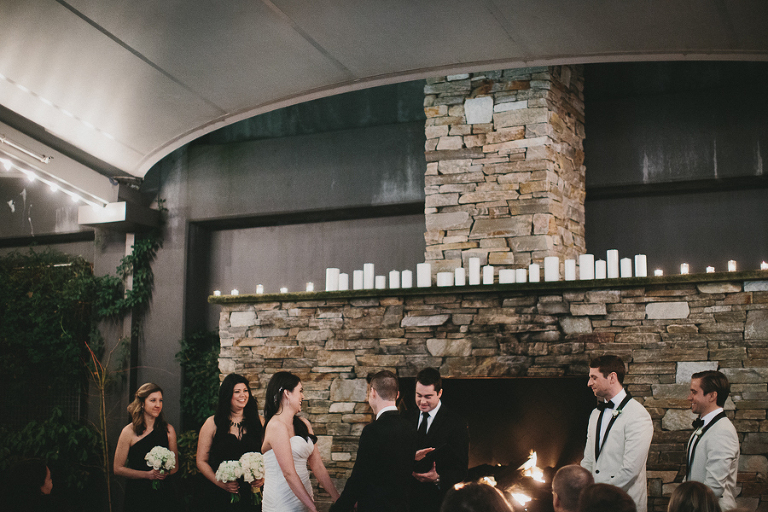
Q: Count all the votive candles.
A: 10